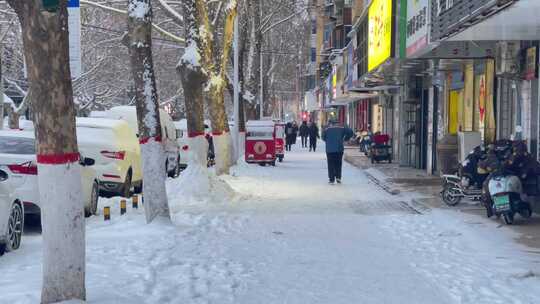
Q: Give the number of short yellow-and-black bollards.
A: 3